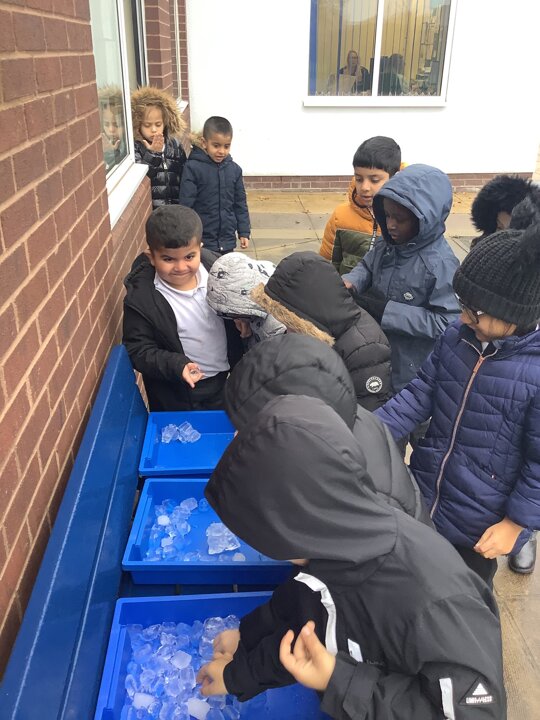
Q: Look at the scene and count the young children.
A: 11